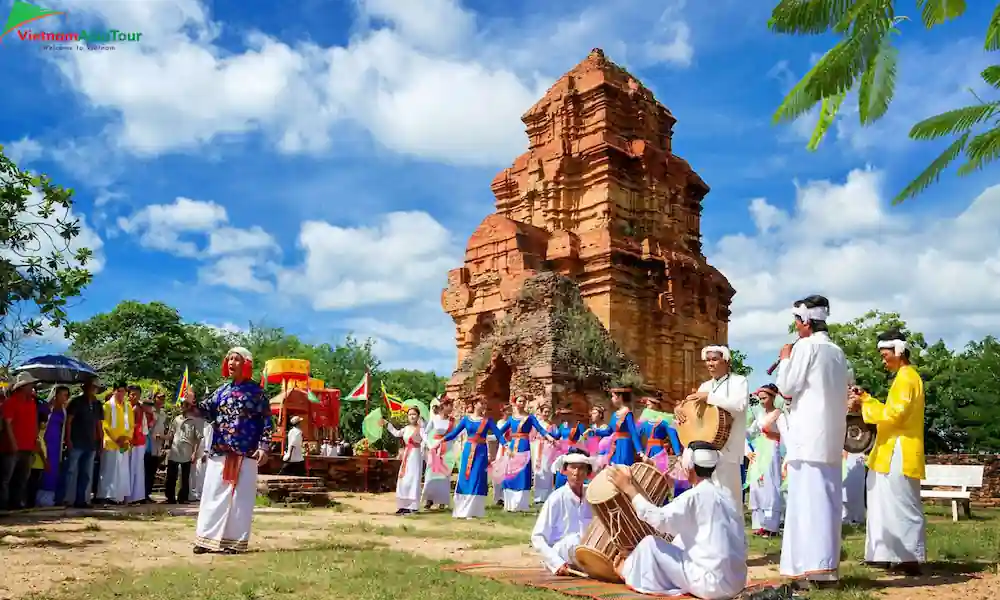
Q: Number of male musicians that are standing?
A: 3